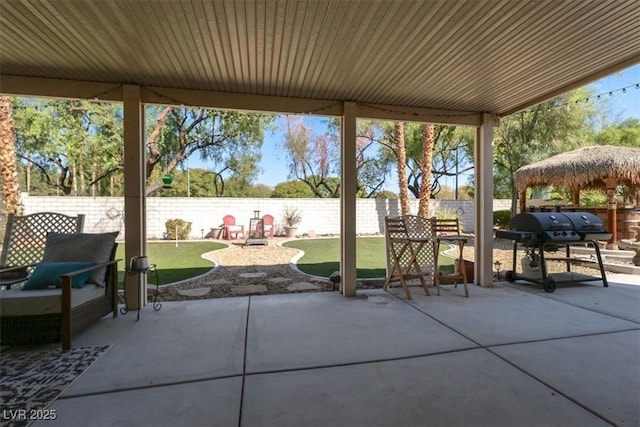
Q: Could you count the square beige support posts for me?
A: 3